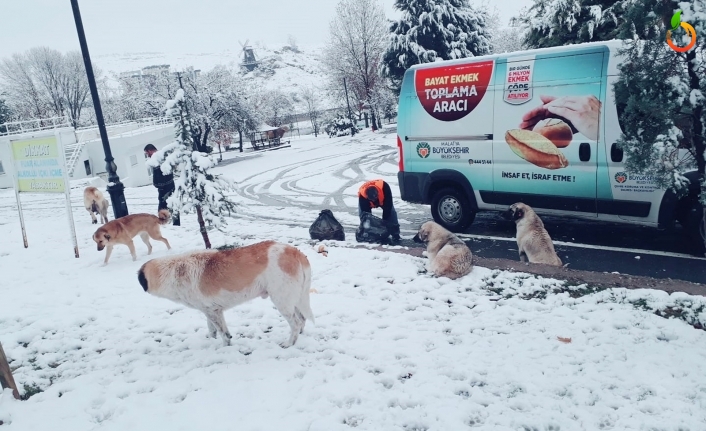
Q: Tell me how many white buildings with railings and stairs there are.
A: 1